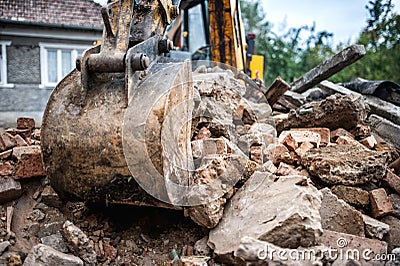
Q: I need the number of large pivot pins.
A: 2